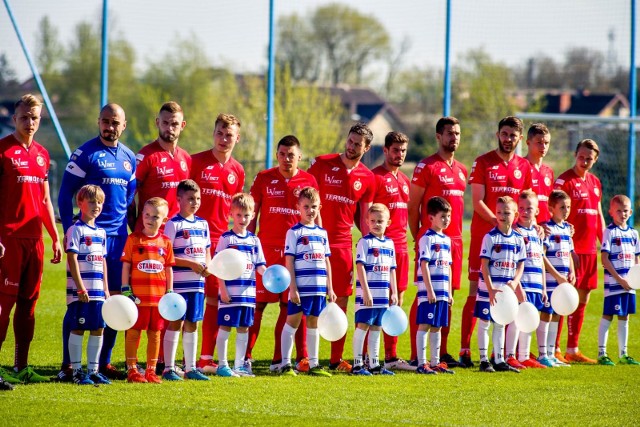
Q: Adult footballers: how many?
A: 11